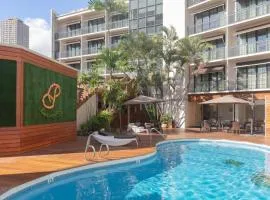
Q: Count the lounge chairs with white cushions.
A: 2